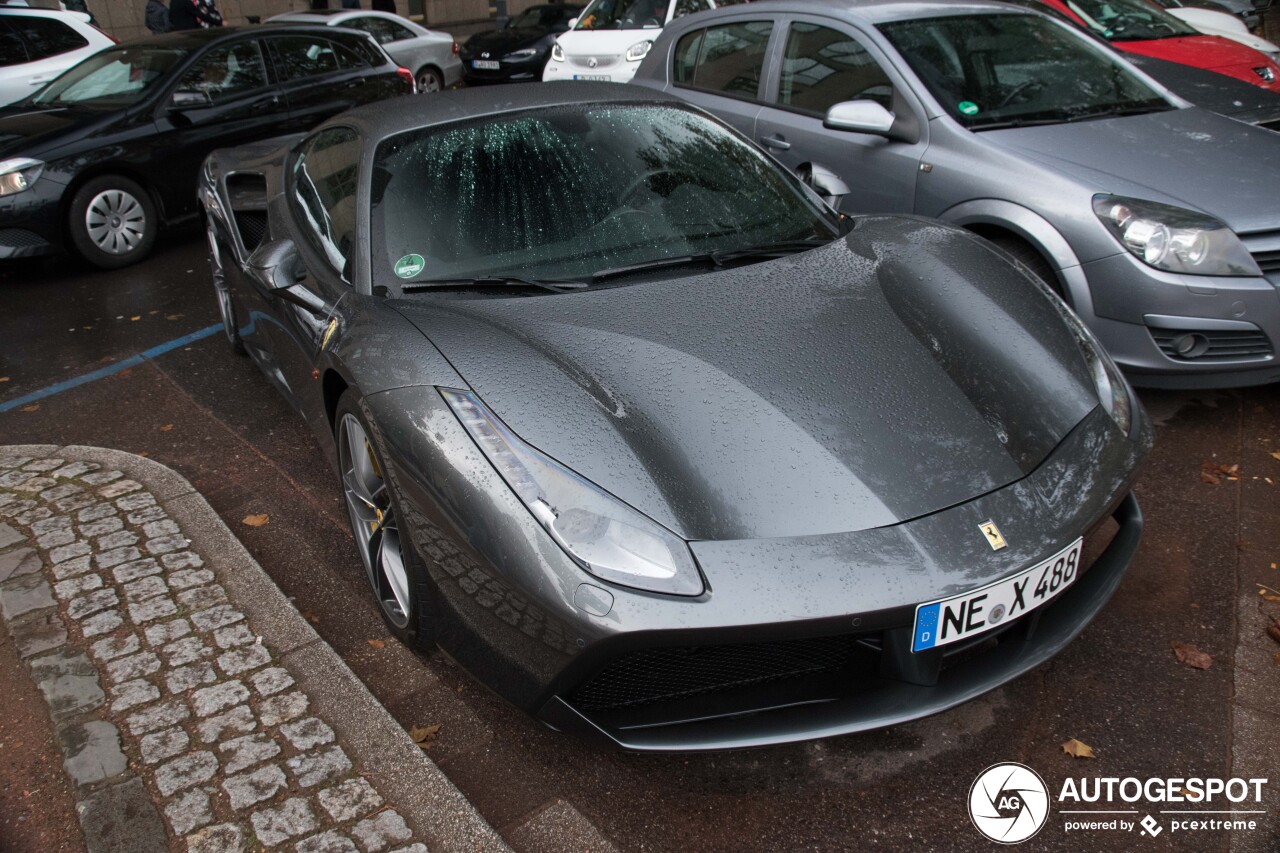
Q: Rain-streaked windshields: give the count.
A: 1